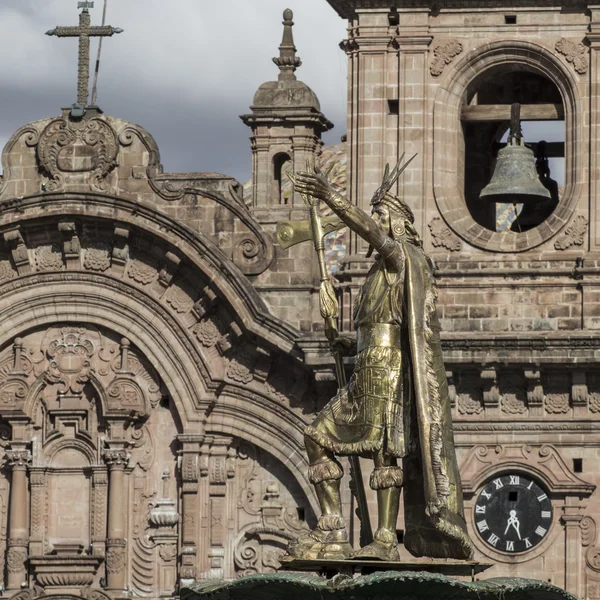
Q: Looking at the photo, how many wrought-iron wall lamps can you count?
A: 0